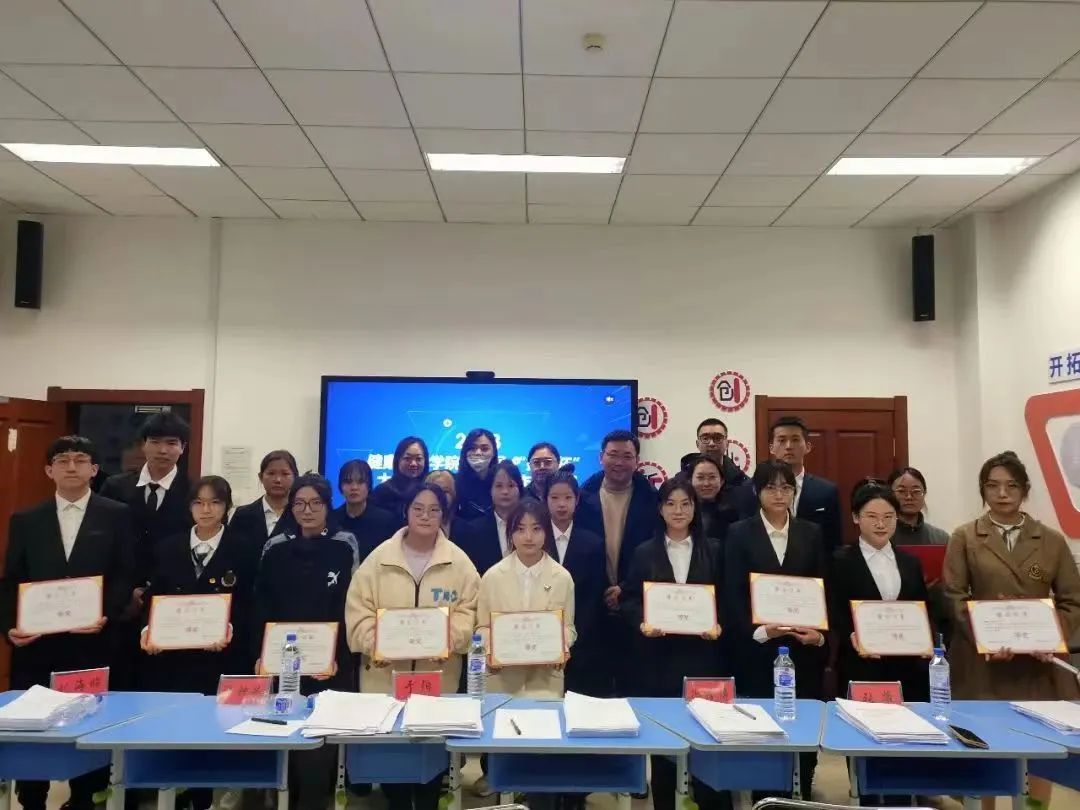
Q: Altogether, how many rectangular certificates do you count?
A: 9